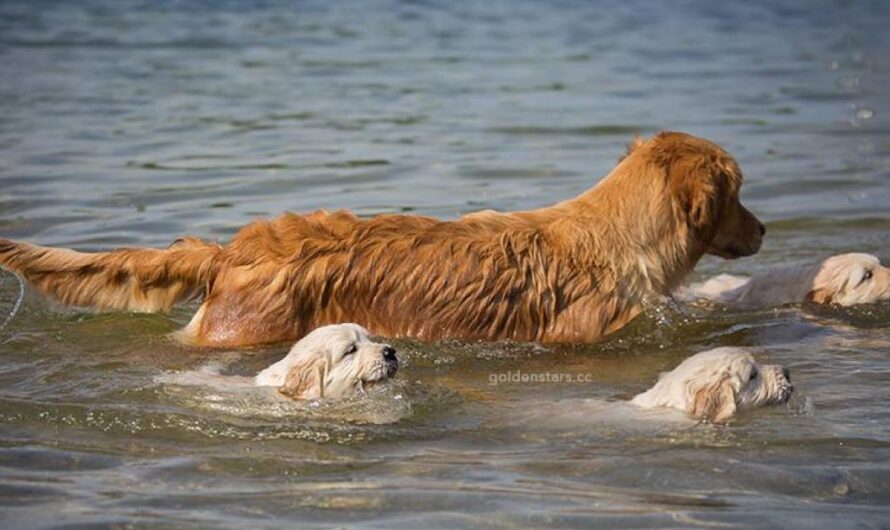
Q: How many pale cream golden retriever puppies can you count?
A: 3